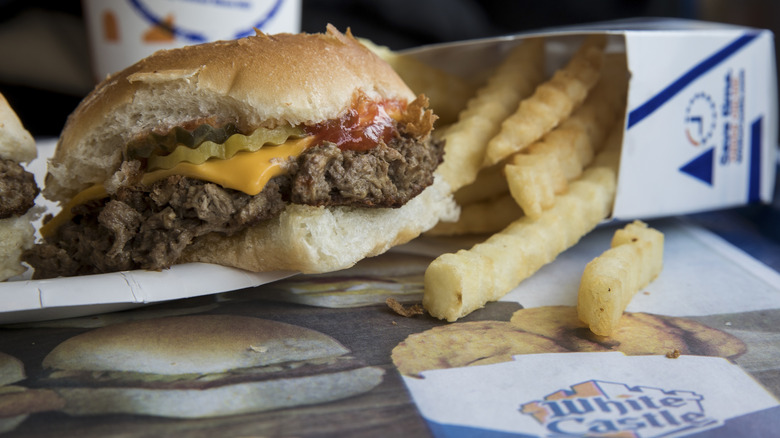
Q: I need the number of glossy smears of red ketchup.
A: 1